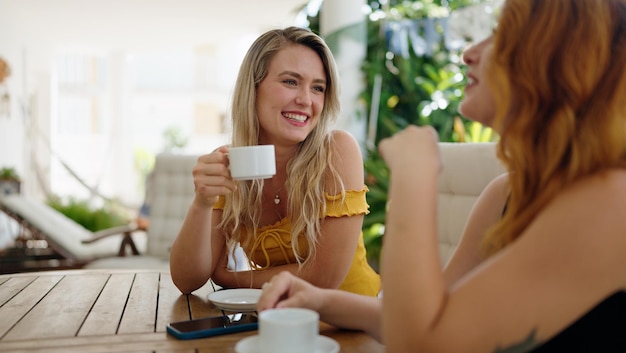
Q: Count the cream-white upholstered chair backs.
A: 2